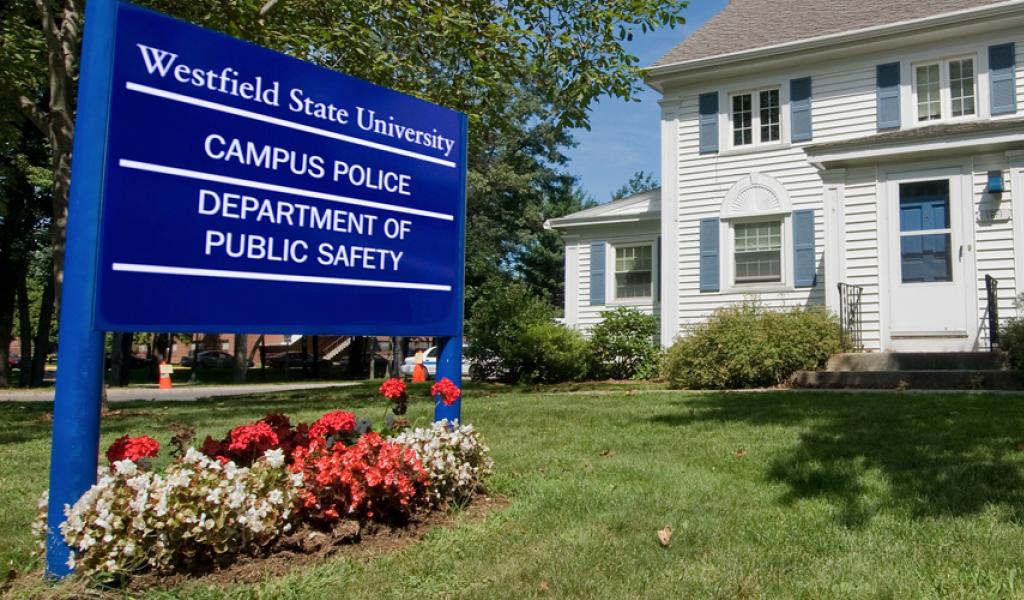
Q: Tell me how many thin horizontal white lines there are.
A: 3